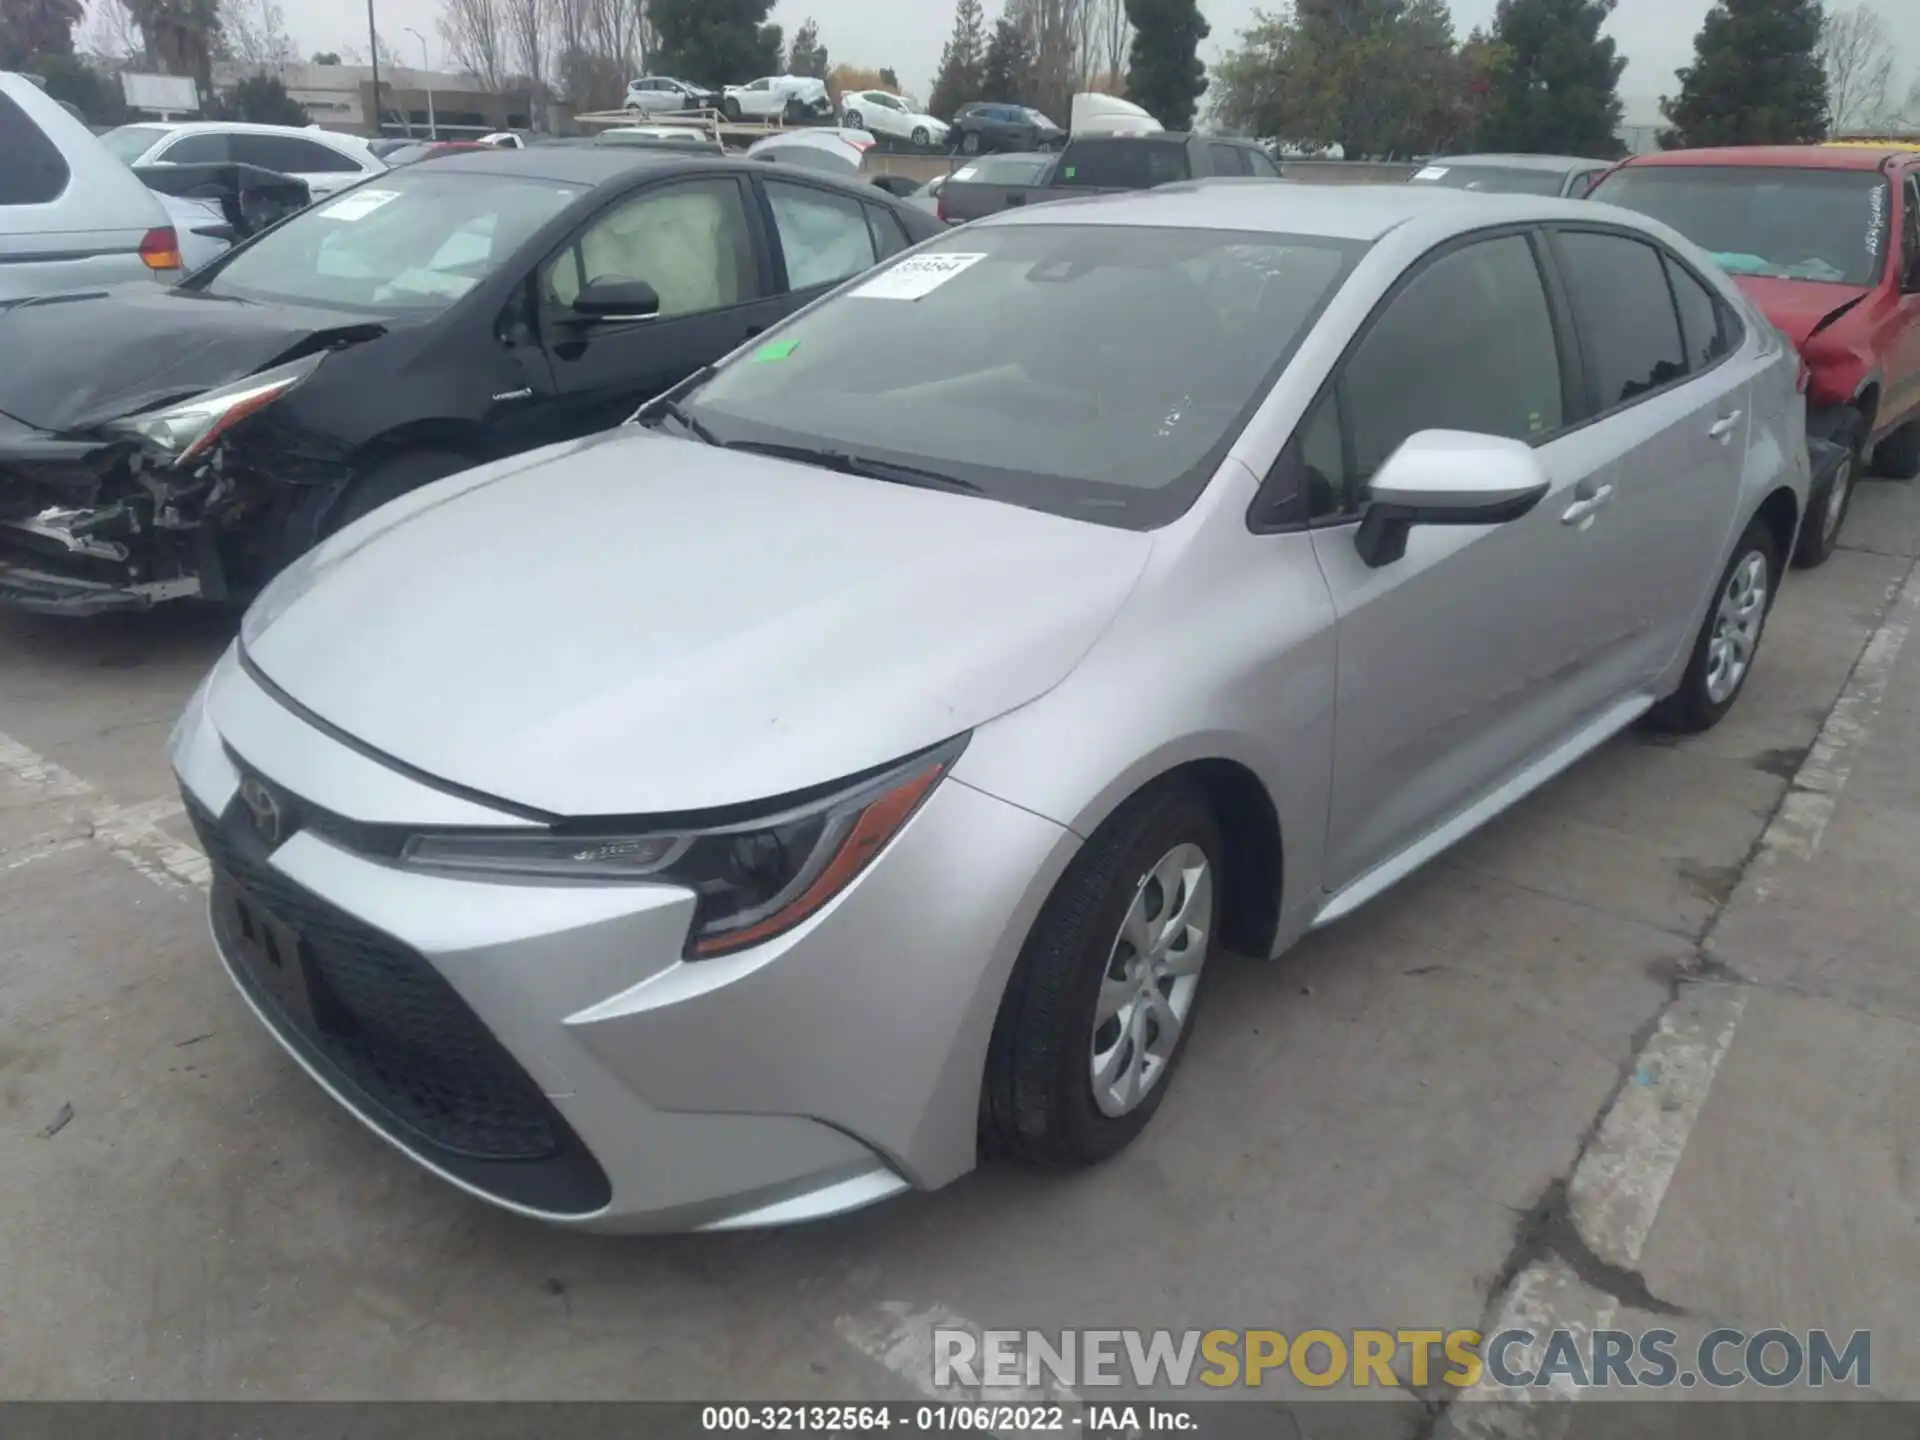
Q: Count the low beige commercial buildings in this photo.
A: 1